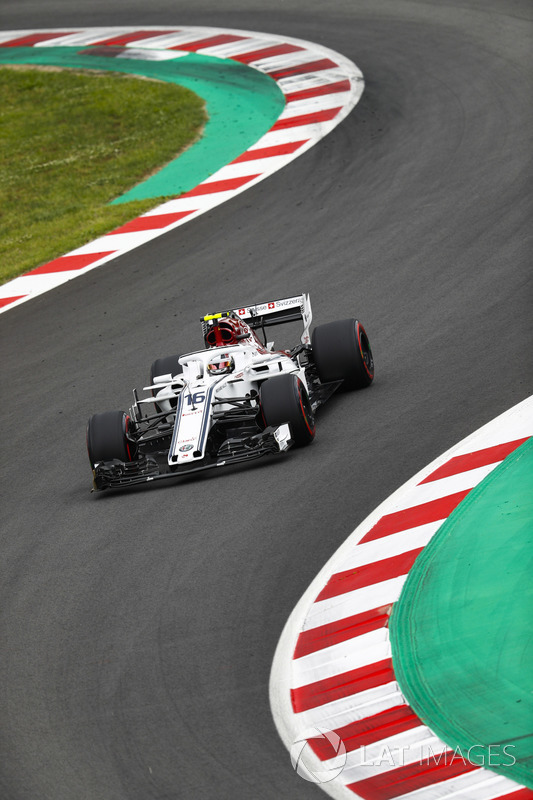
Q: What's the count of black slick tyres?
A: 4